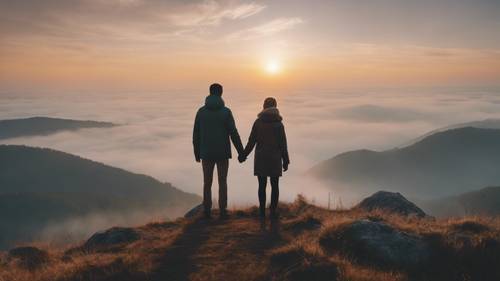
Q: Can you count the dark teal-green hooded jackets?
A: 1